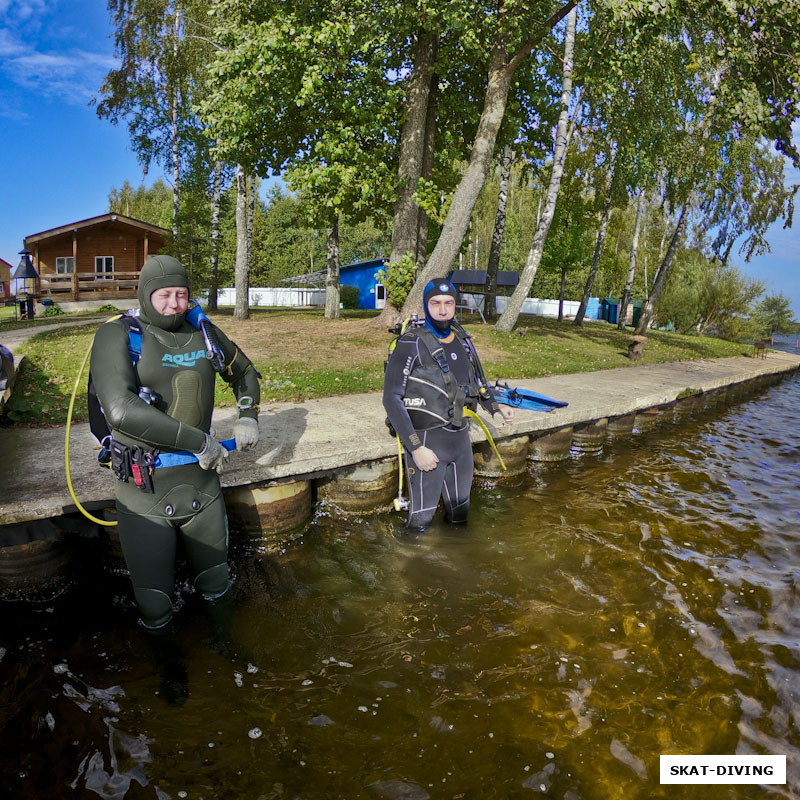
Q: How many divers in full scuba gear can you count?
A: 2